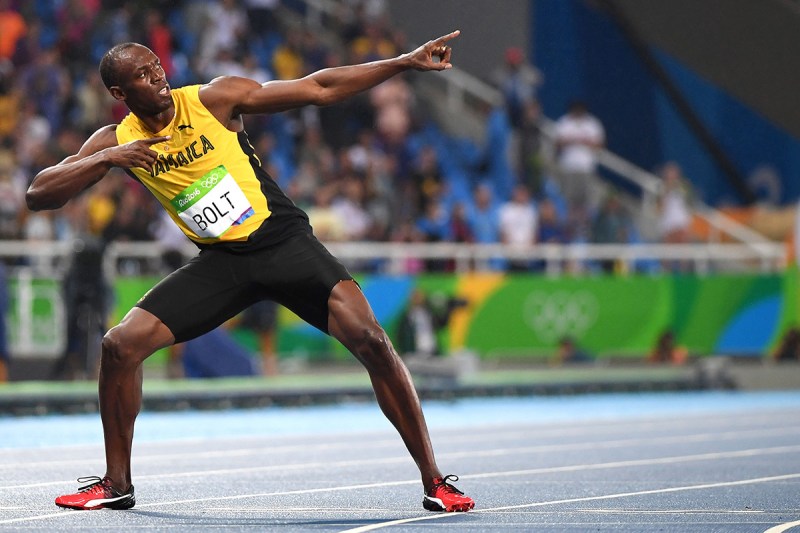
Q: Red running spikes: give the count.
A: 2